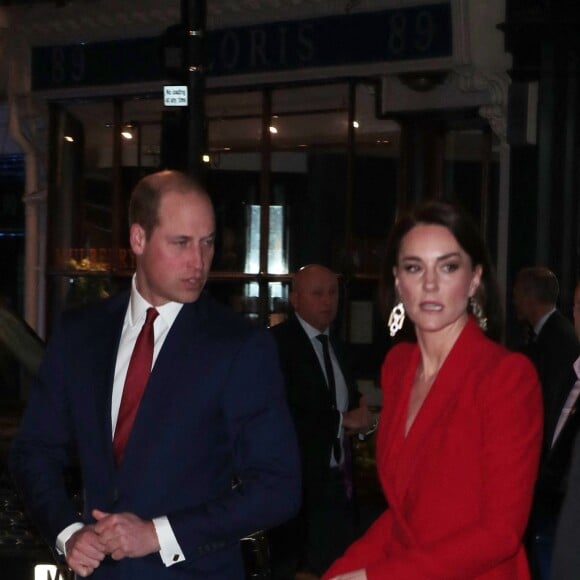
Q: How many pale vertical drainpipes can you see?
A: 1